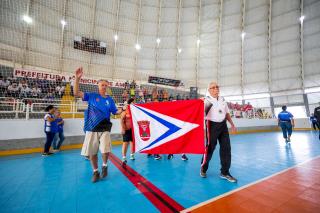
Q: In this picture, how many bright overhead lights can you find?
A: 9